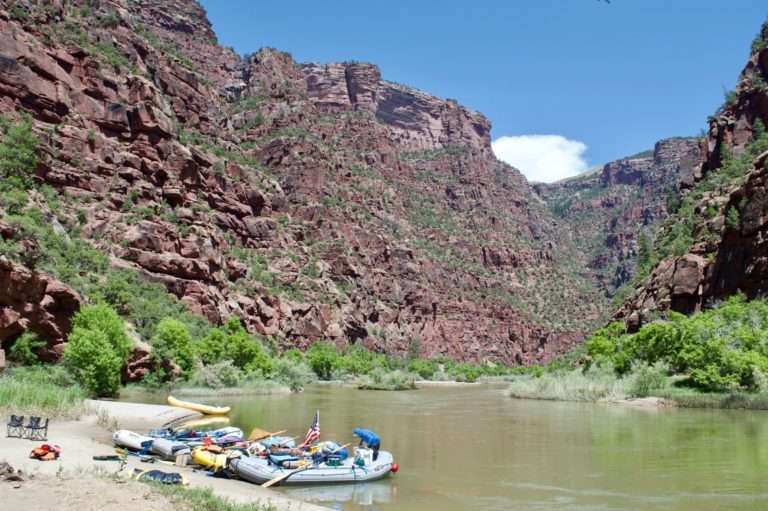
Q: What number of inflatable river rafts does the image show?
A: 5